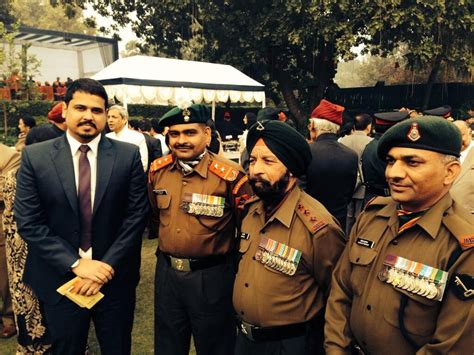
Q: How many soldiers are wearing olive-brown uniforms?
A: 3